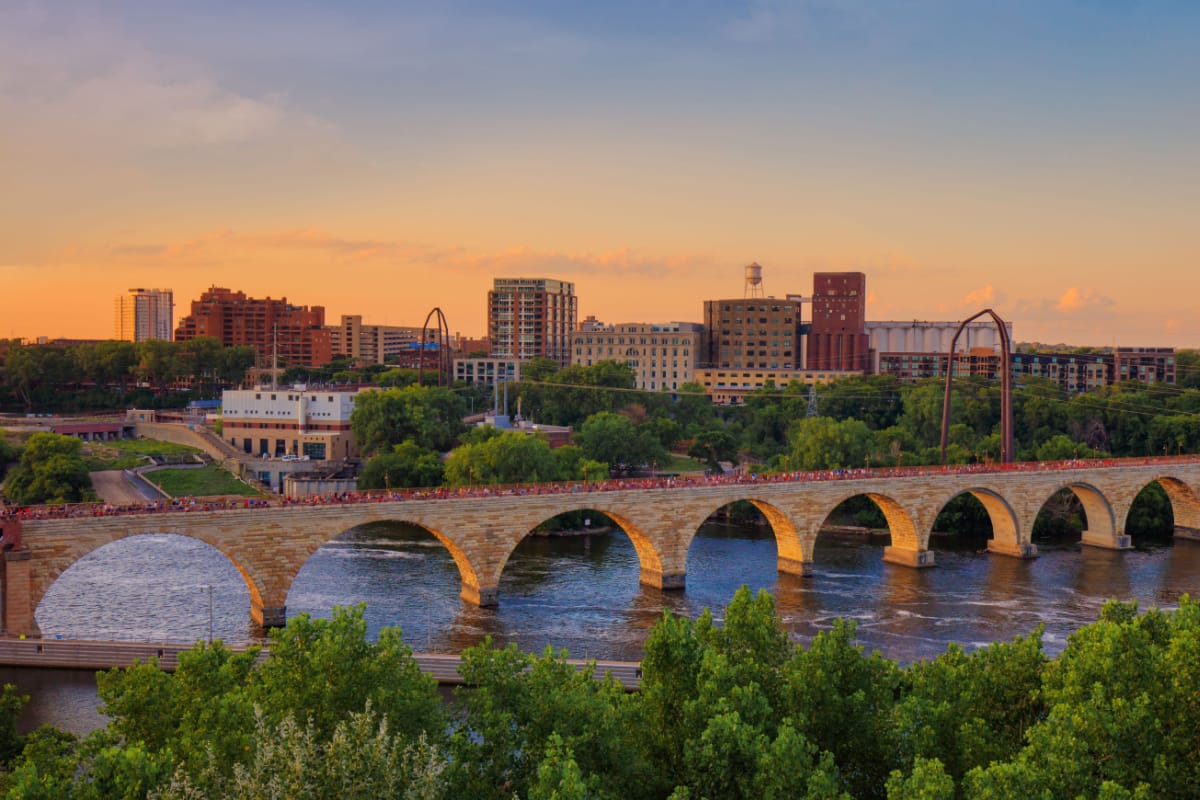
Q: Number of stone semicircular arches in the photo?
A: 8